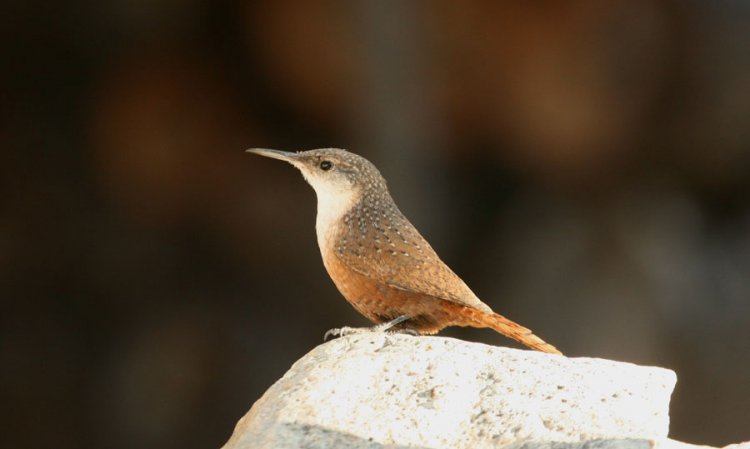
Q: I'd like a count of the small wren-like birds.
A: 1